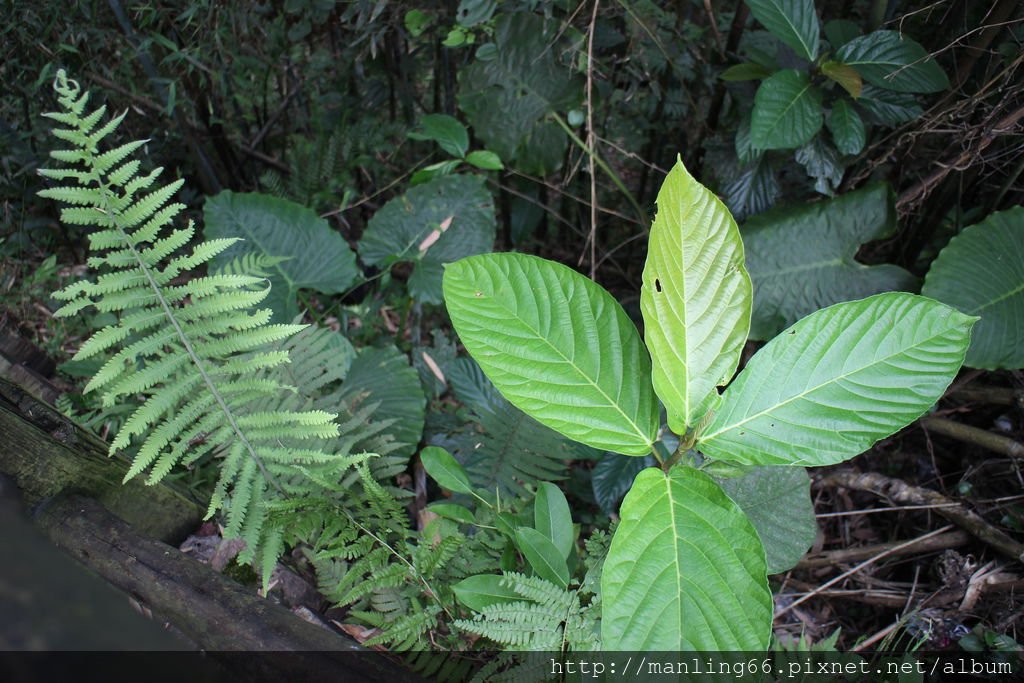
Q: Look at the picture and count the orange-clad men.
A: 0